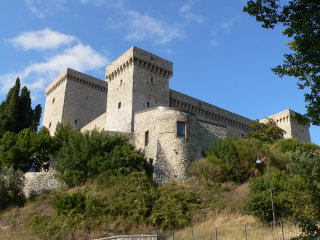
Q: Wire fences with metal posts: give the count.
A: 1